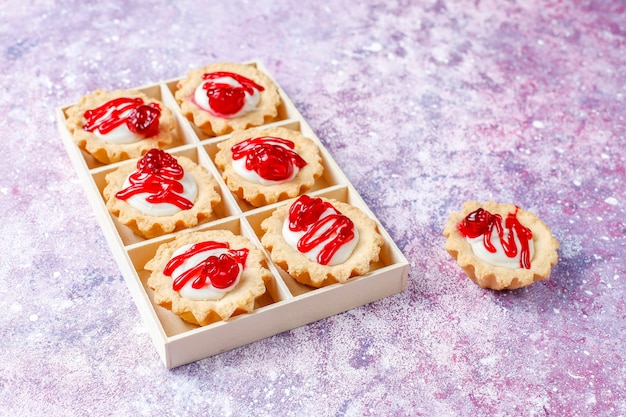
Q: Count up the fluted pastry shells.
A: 7